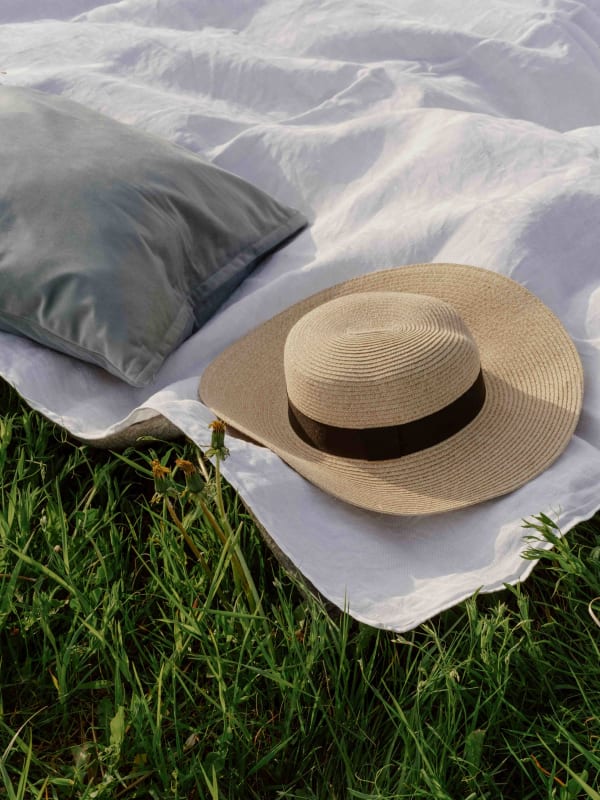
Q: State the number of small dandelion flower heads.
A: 3